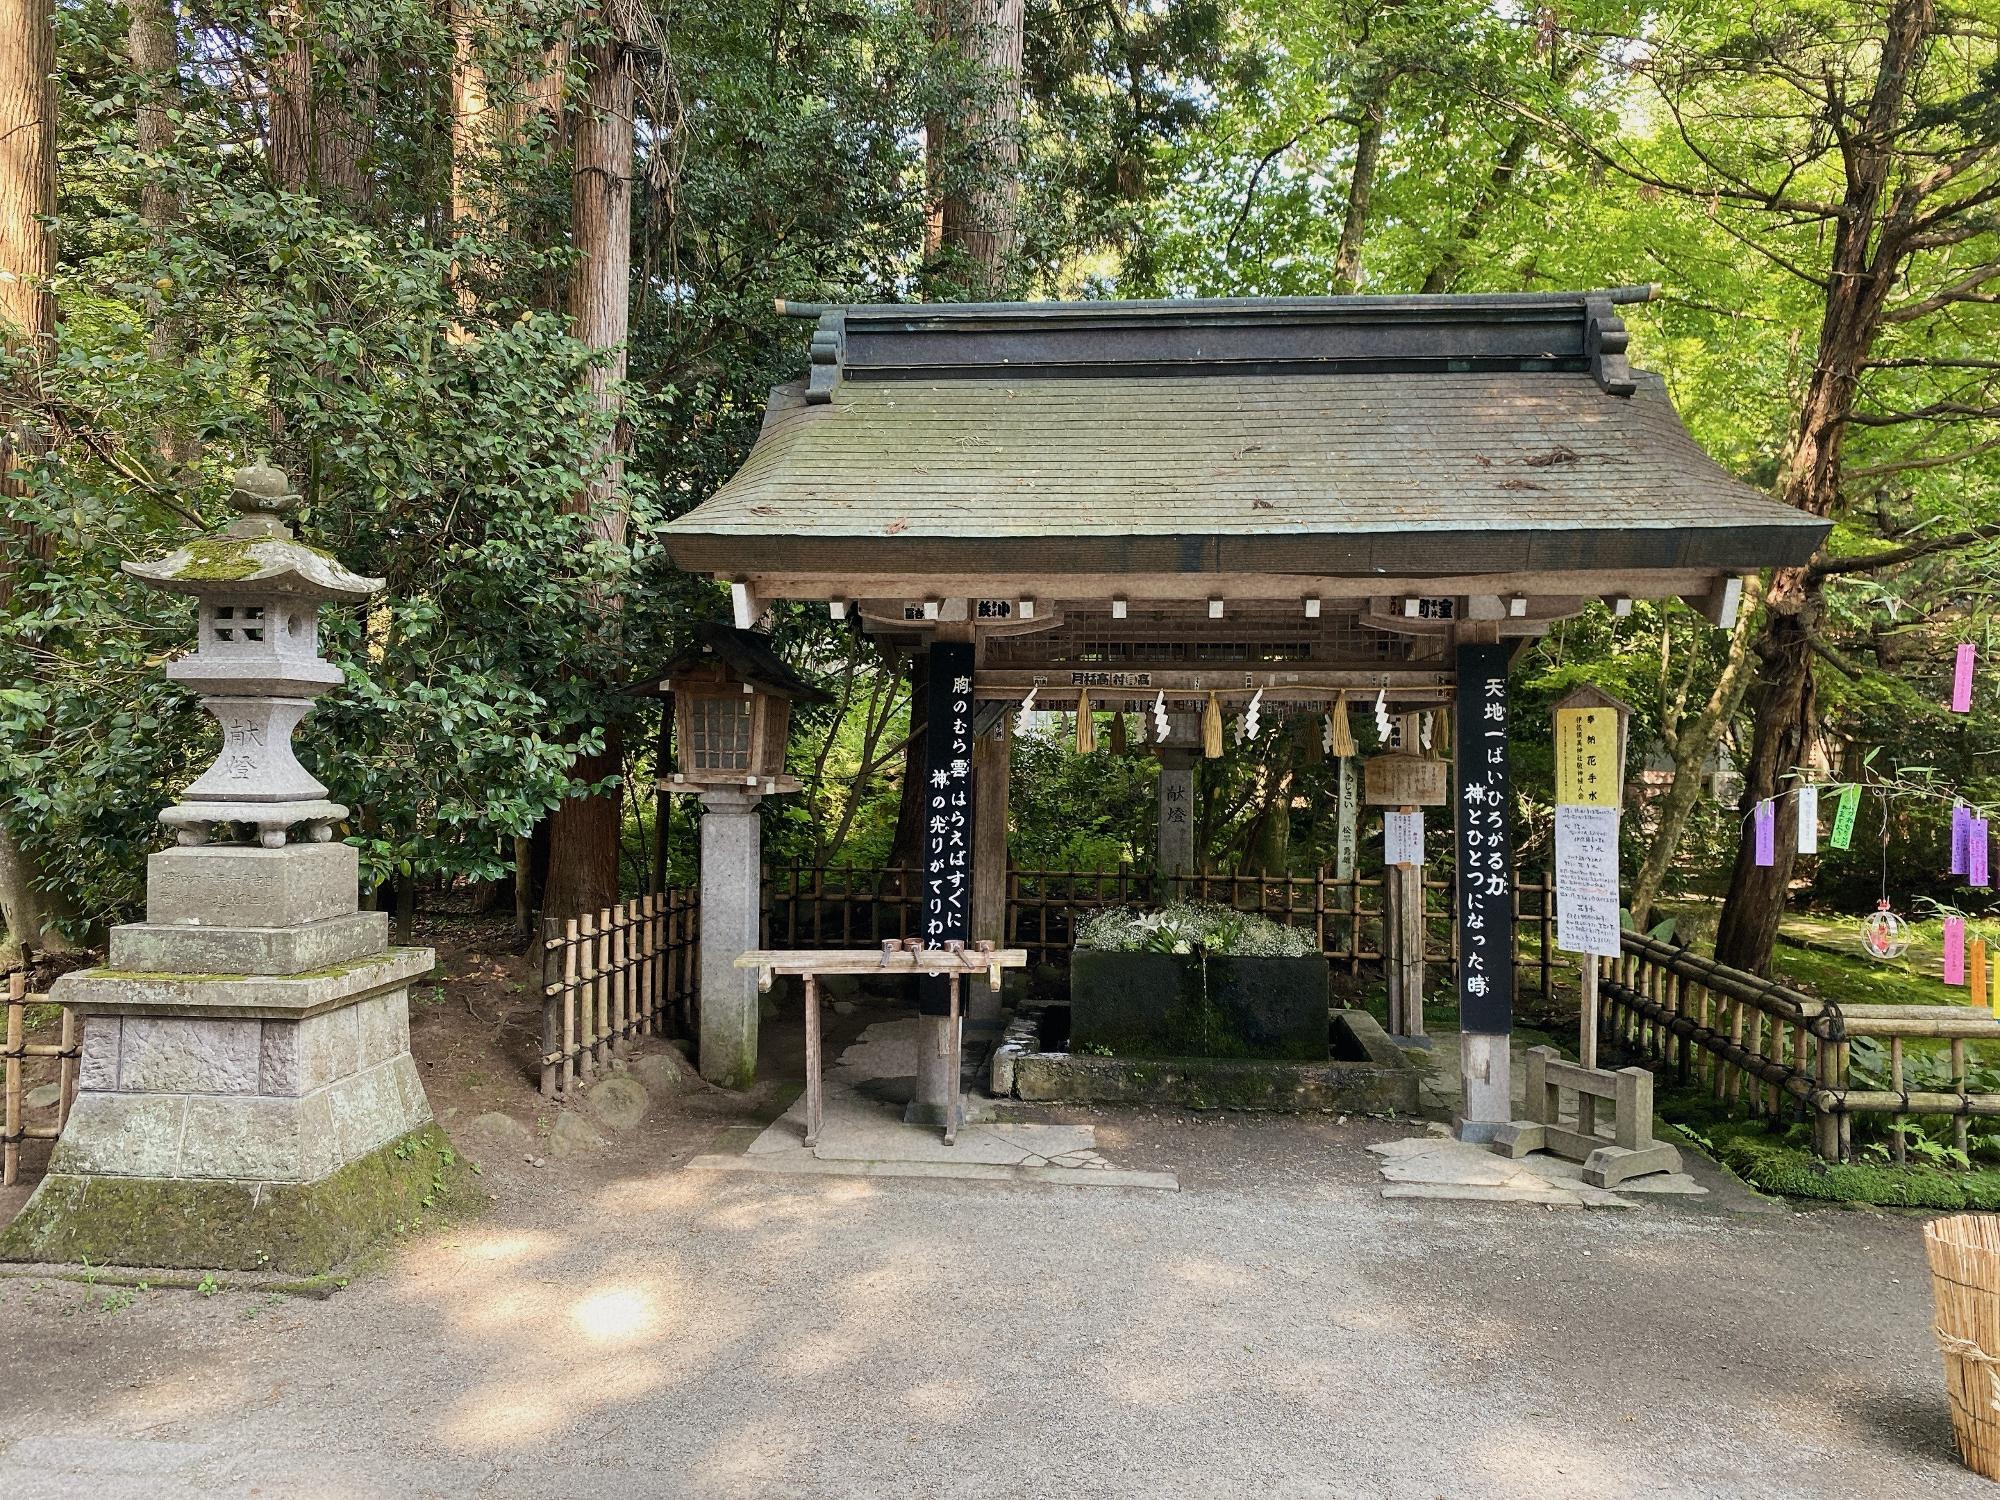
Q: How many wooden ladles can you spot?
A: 4